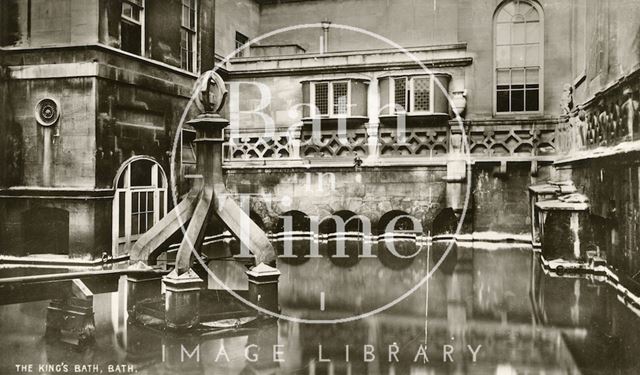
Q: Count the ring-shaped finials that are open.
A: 1